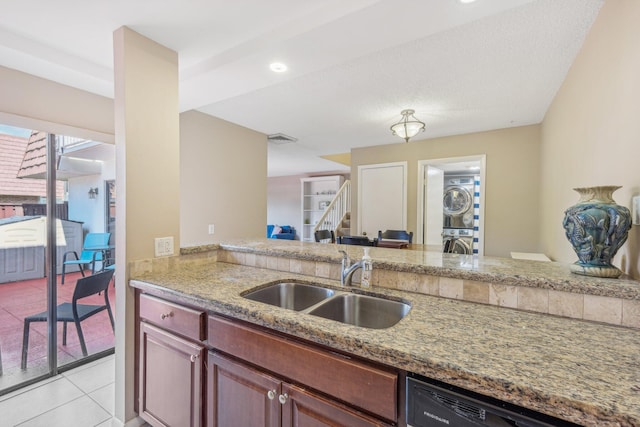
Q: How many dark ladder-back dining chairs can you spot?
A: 3